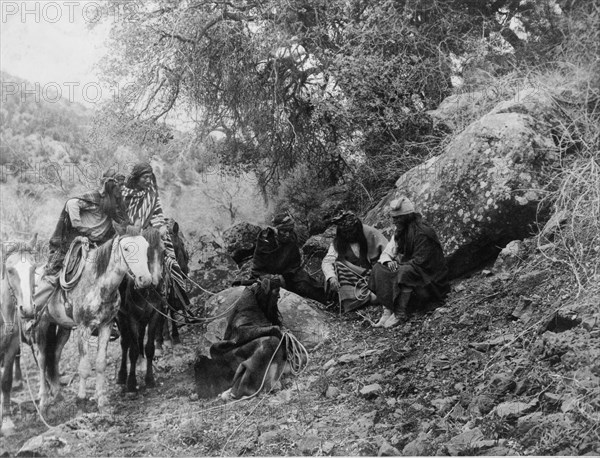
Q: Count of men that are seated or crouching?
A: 4